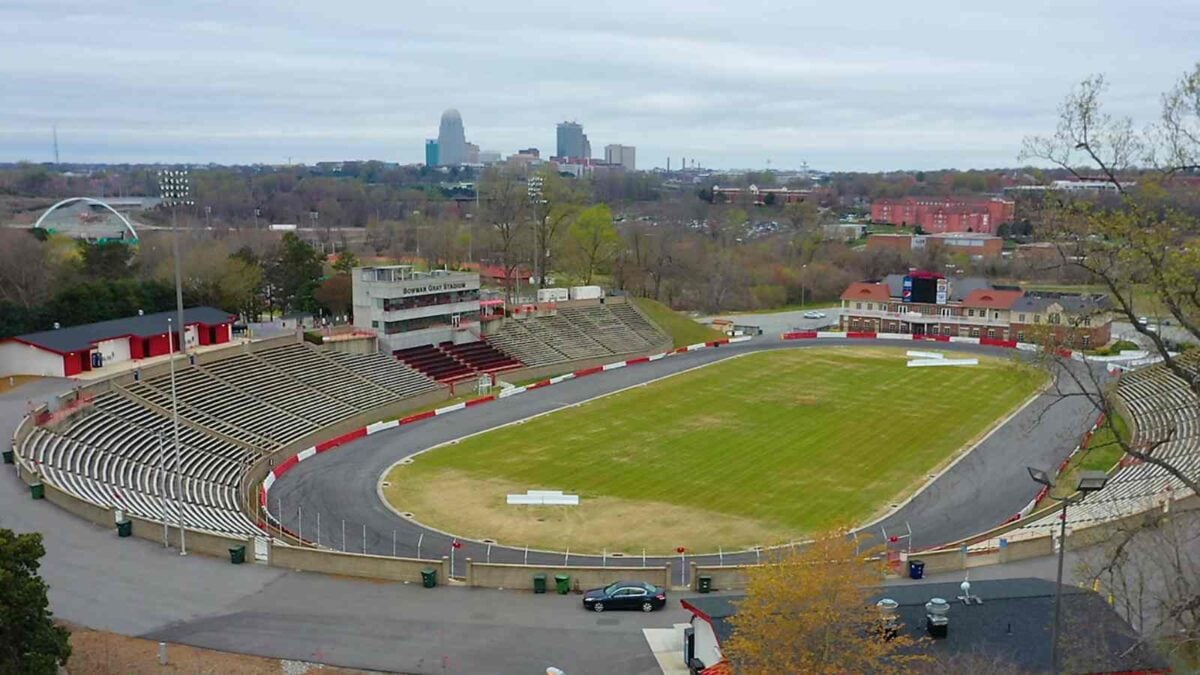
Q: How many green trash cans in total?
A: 8